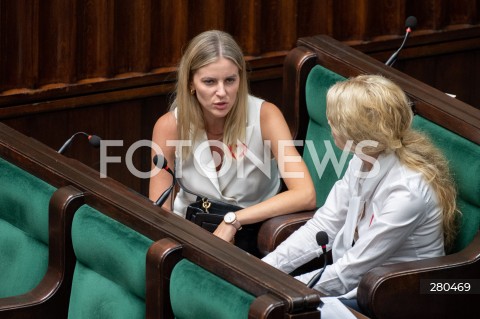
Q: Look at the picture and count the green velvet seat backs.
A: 5